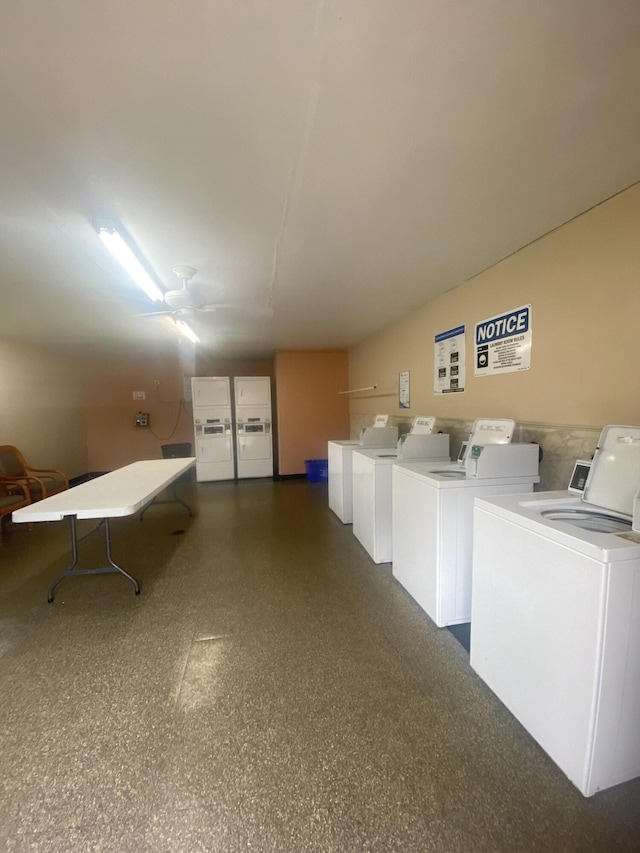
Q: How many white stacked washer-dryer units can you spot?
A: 2